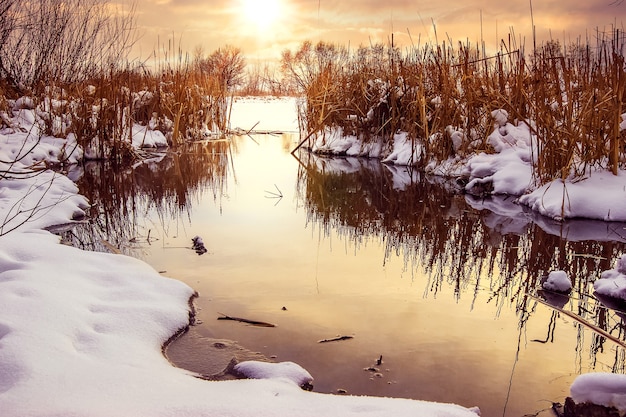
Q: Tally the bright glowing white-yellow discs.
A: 1